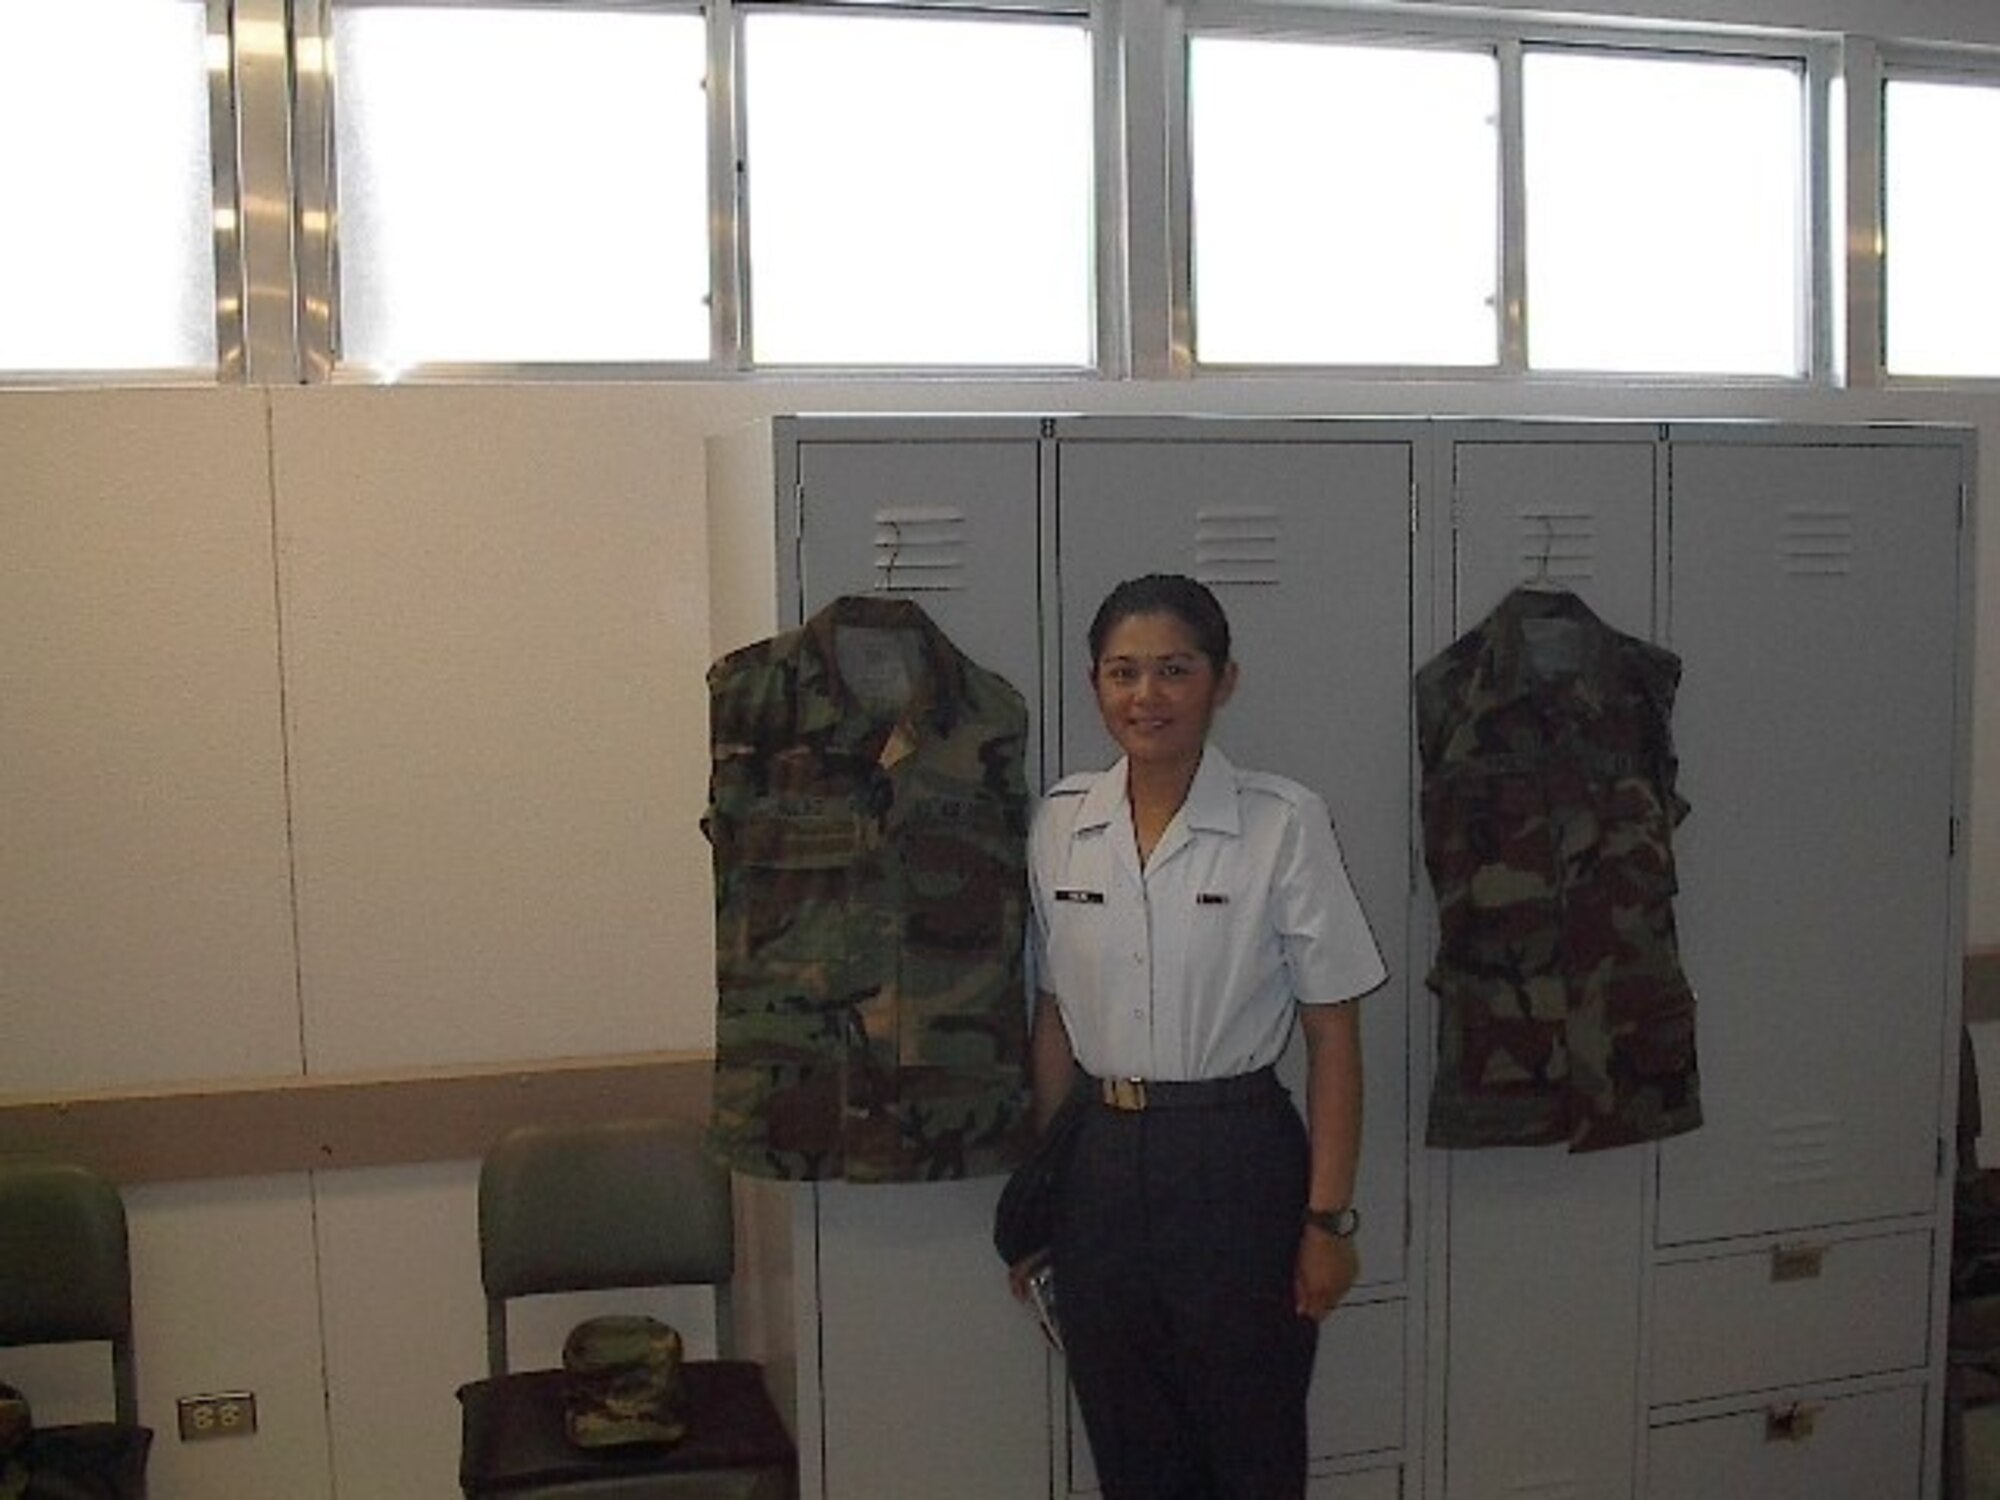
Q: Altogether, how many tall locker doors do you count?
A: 4